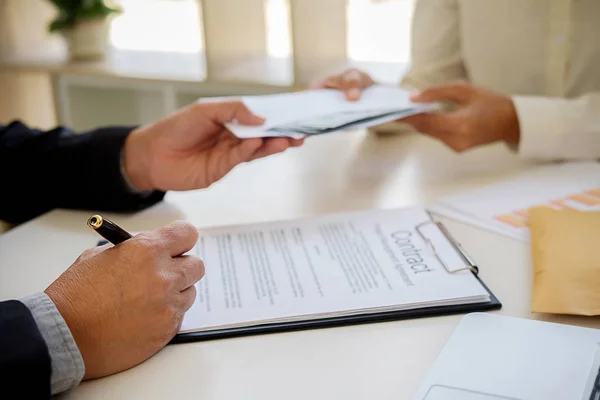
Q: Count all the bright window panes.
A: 3